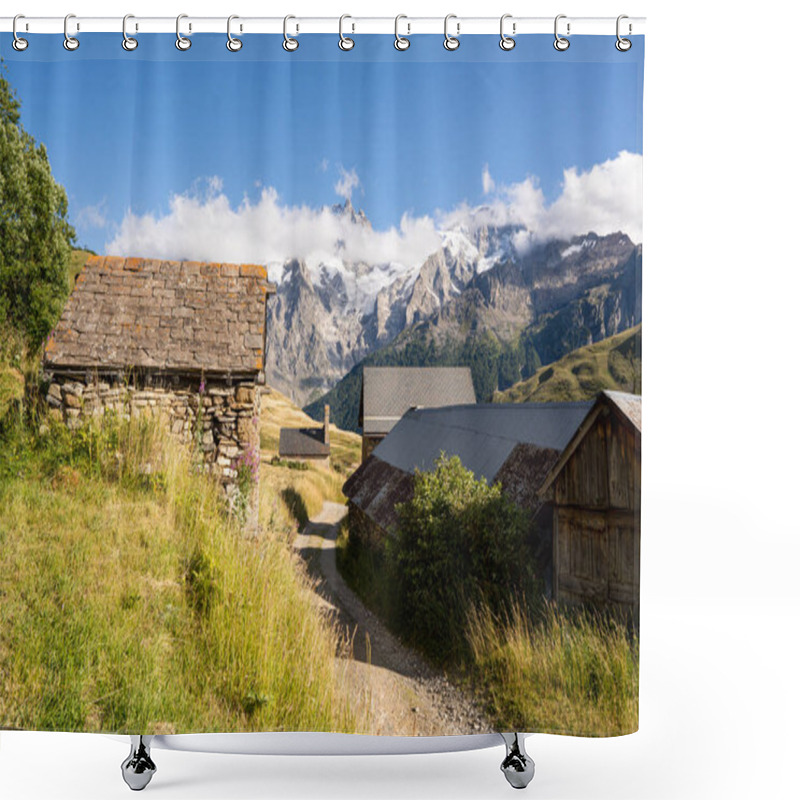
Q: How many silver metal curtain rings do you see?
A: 12